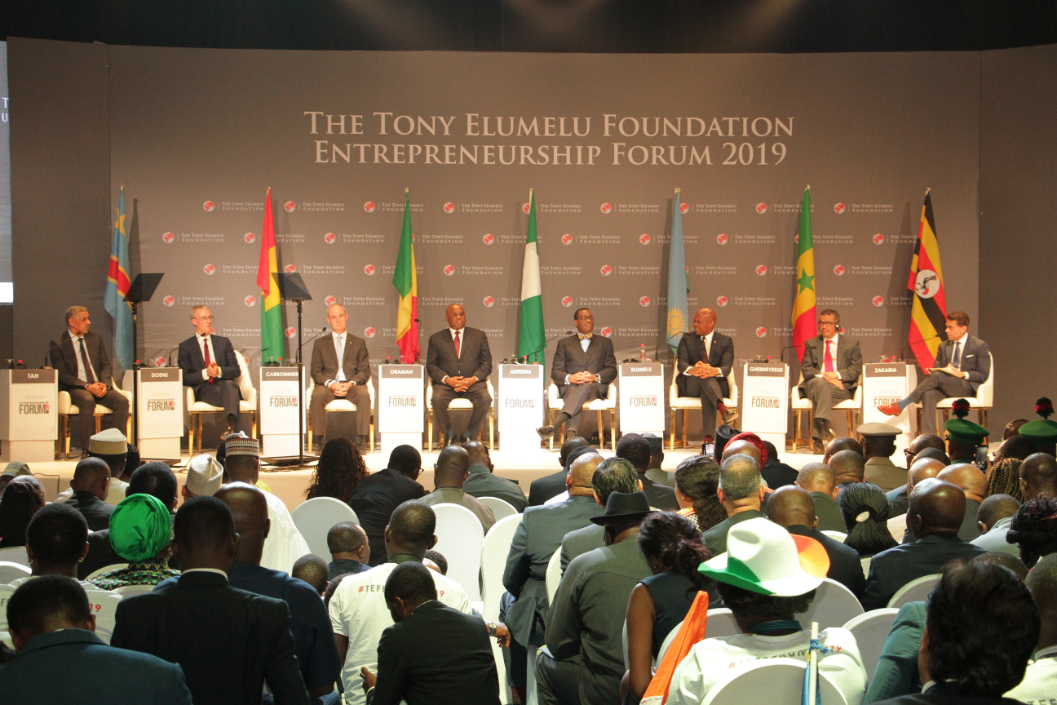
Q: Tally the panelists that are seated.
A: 8